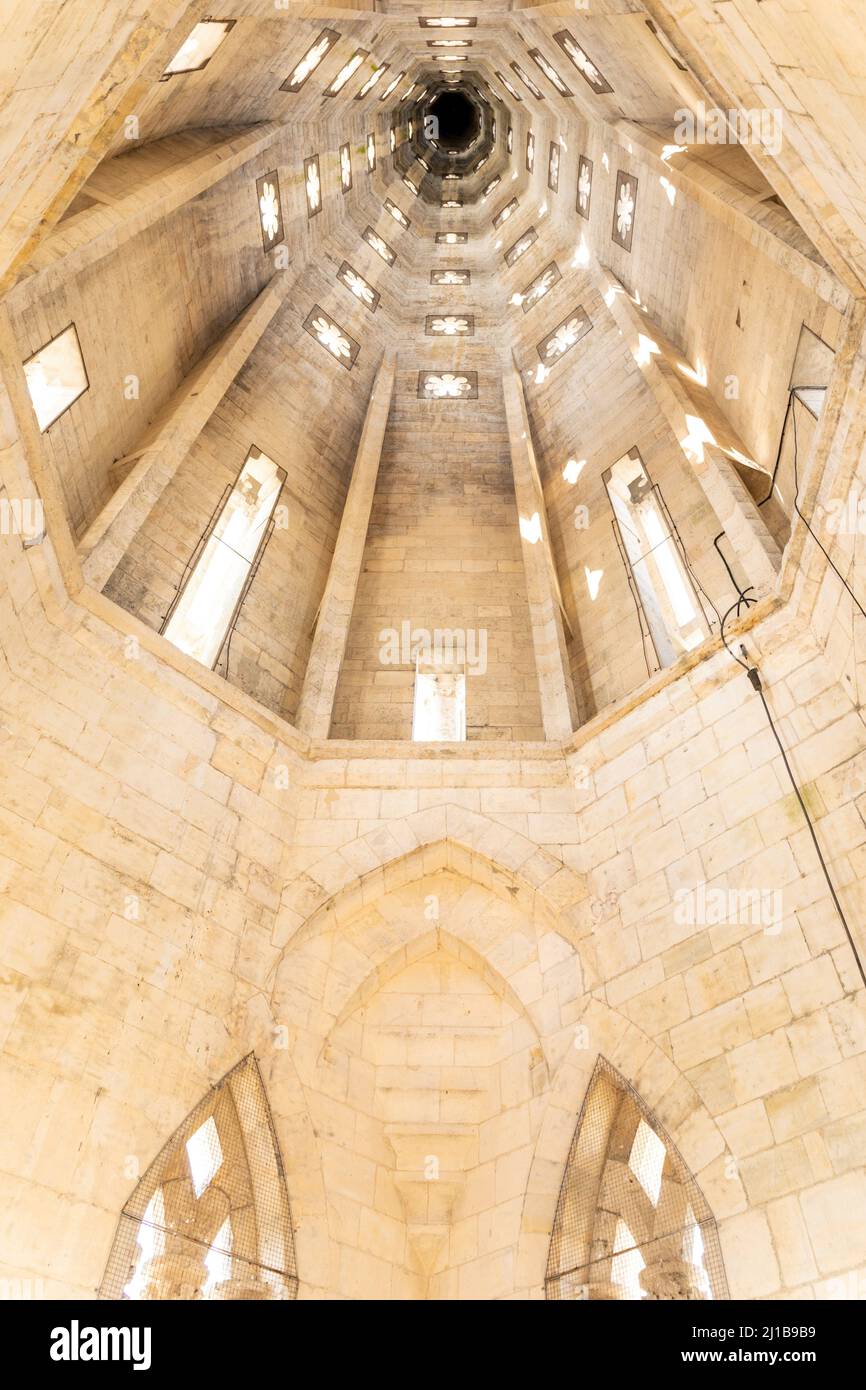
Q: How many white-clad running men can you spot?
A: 0